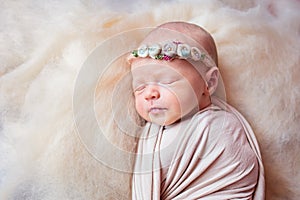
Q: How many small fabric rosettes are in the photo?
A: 5